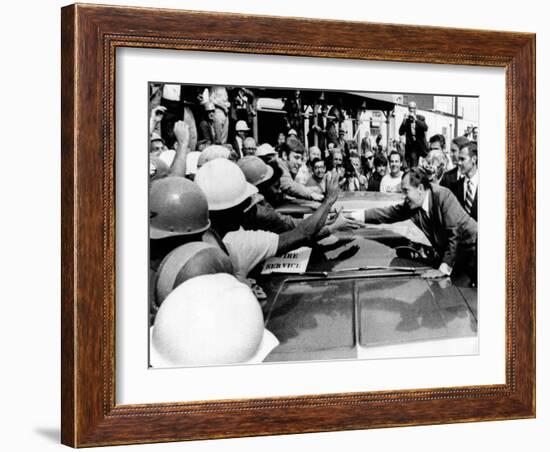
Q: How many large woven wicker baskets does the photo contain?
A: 0